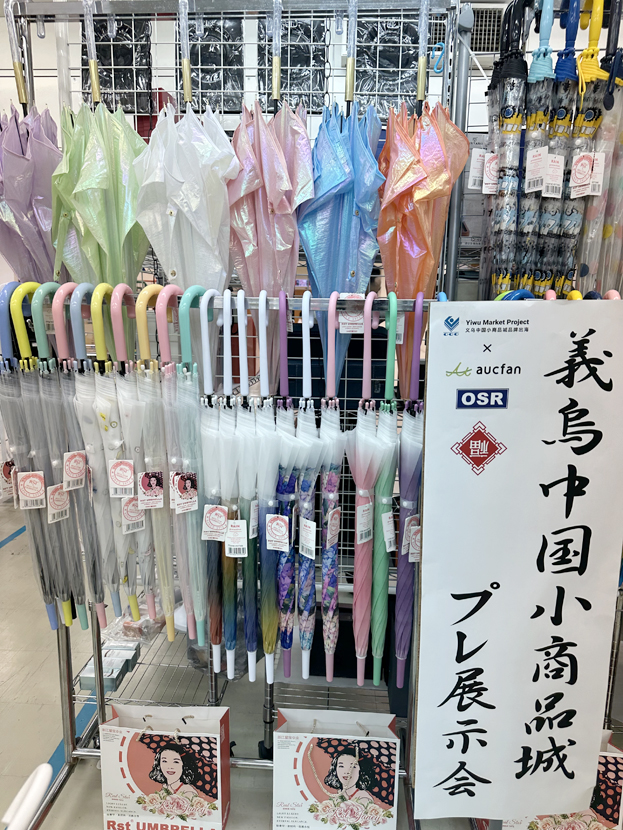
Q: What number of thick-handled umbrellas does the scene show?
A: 10